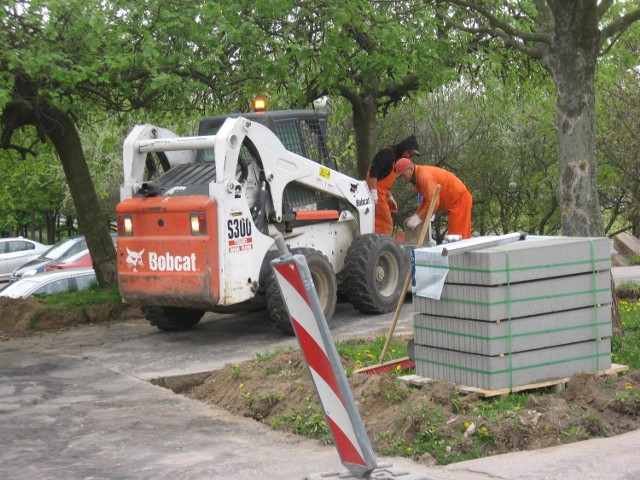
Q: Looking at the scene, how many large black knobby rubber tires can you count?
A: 3